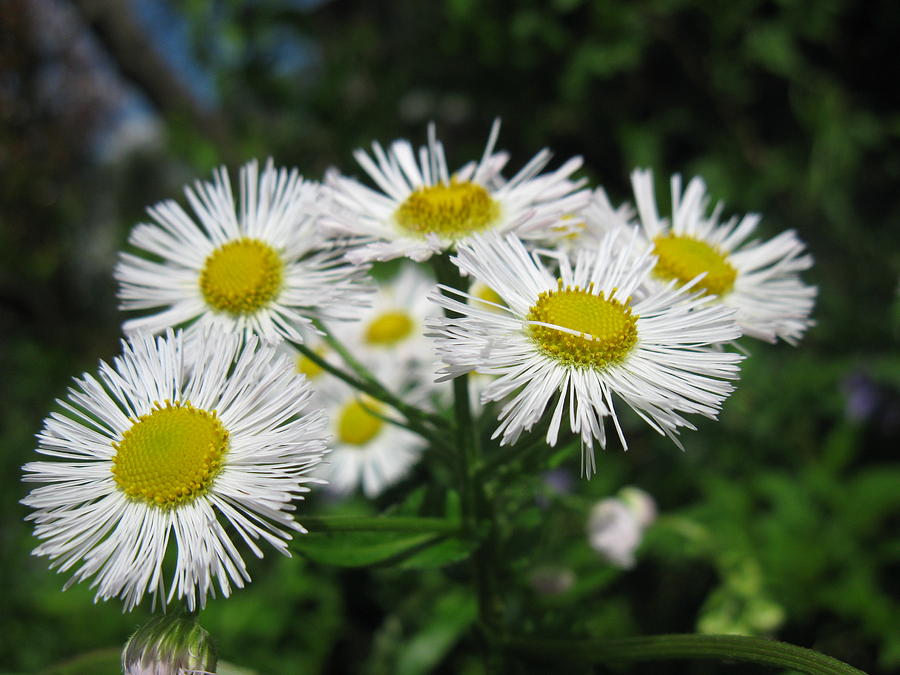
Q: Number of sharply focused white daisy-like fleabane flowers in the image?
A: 5